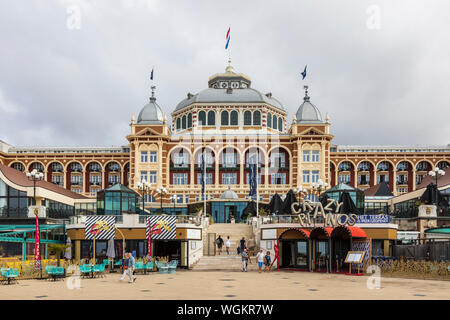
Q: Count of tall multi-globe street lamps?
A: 7